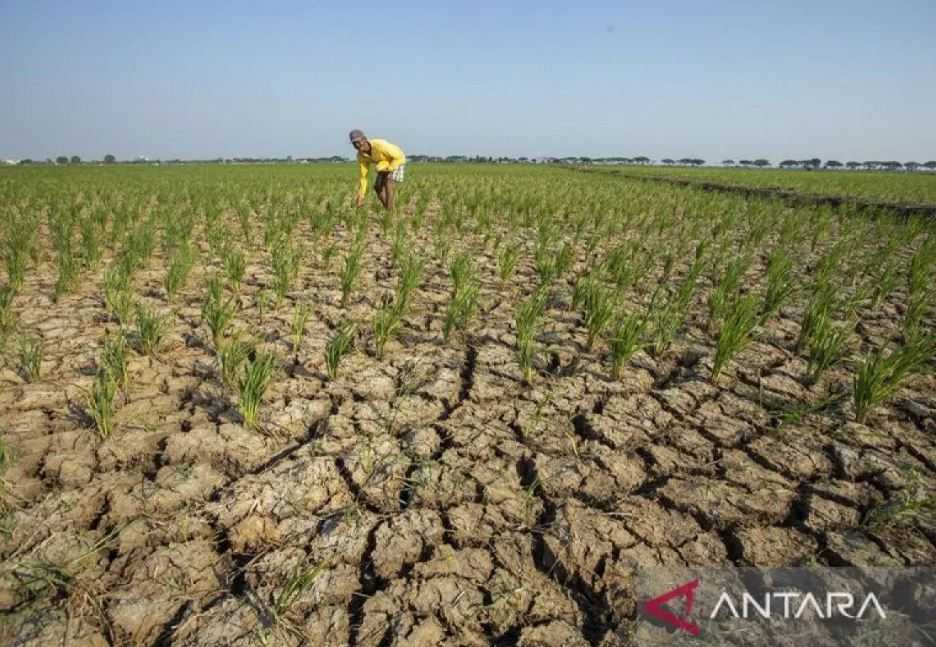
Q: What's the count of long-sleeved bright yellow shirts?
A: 1